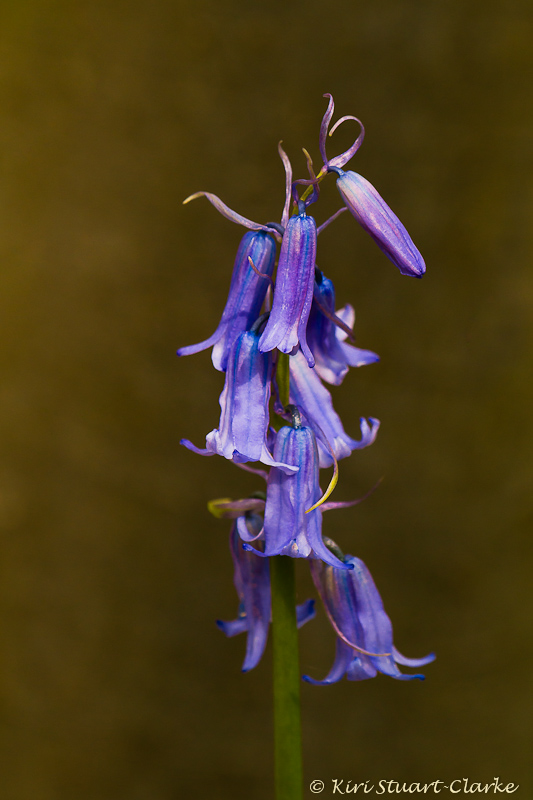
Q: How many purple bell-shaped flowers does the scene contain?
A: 9